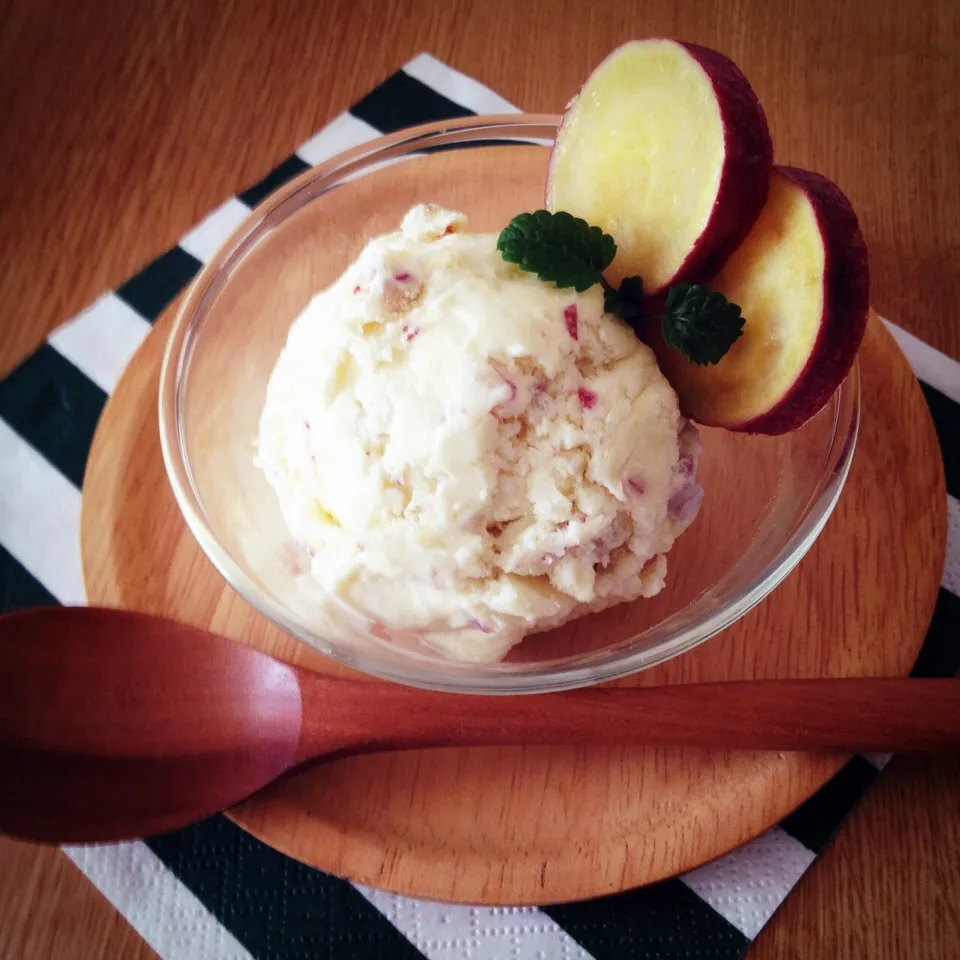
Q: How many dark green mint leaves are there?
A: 3